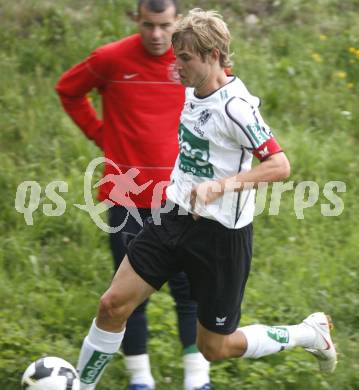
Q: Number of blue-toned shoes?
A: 2